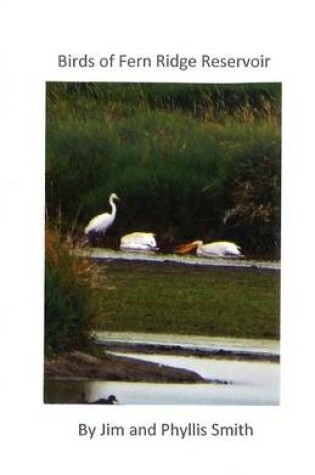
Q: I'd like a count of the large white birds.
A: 3